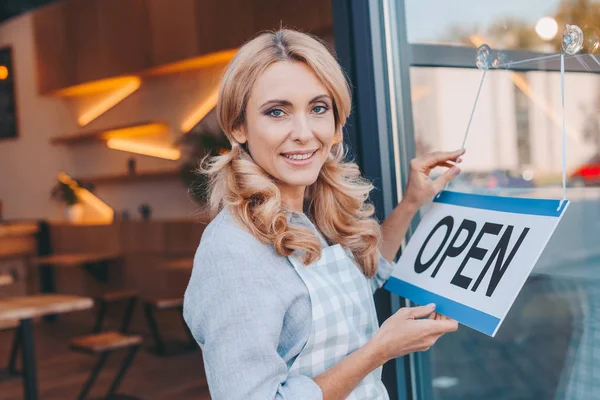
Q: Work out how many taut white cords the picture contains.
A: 2